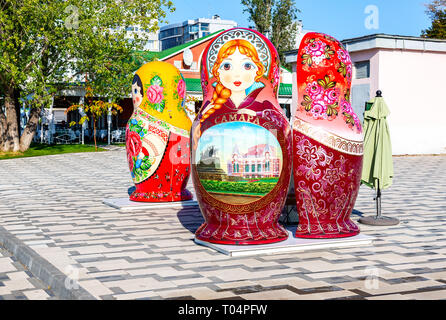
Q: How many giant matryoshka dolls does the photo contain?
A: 3